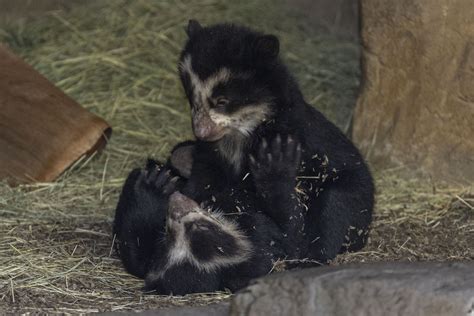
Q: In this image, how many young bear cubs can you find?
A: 2